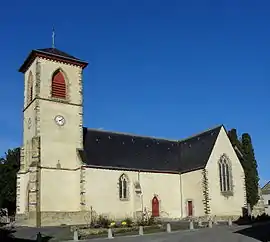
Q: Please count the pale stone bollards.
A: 7